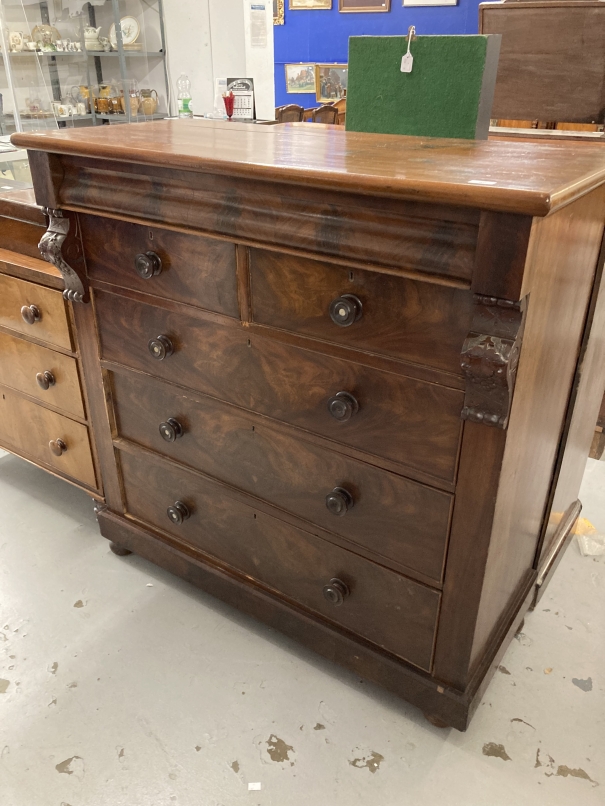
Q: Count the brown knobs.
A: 11